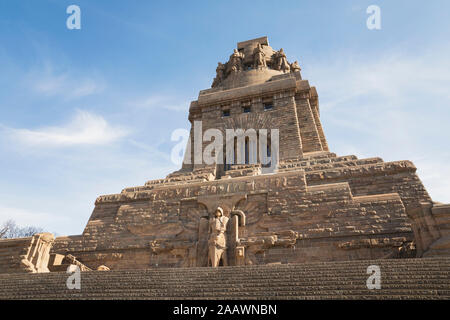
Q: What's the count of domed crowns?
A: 1